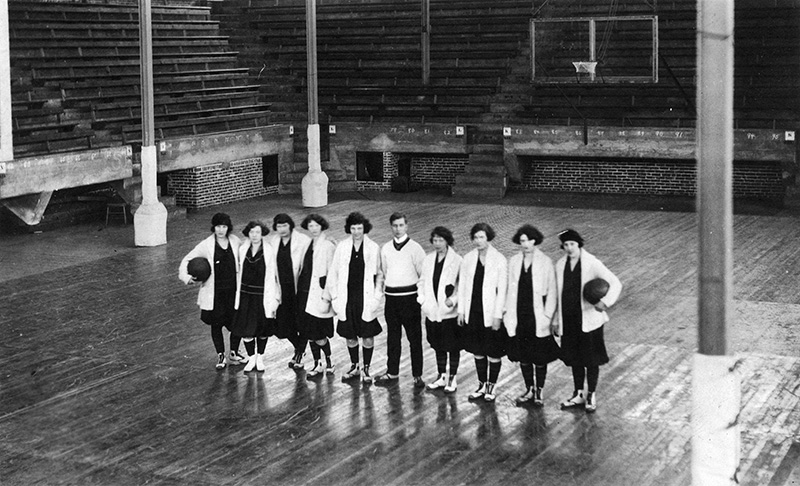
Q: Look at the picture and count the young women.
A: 9